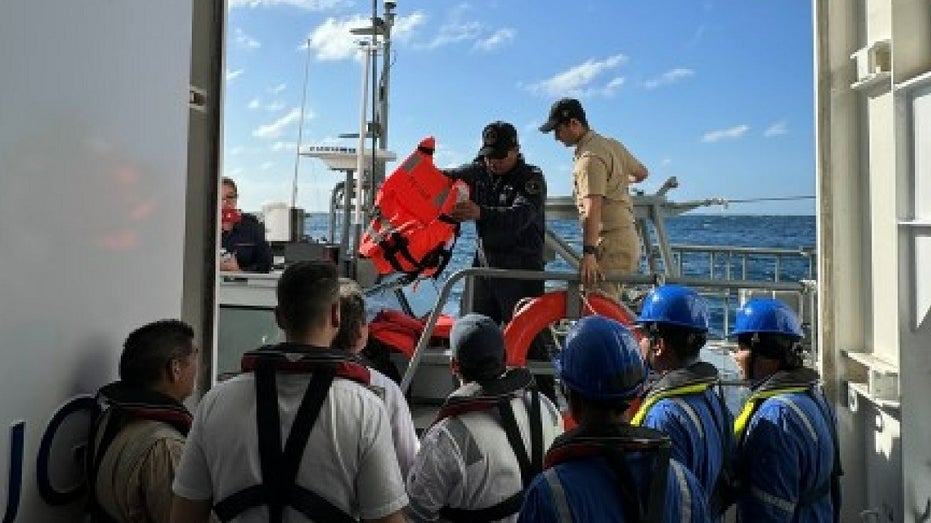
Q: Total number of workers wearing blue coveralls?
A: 3